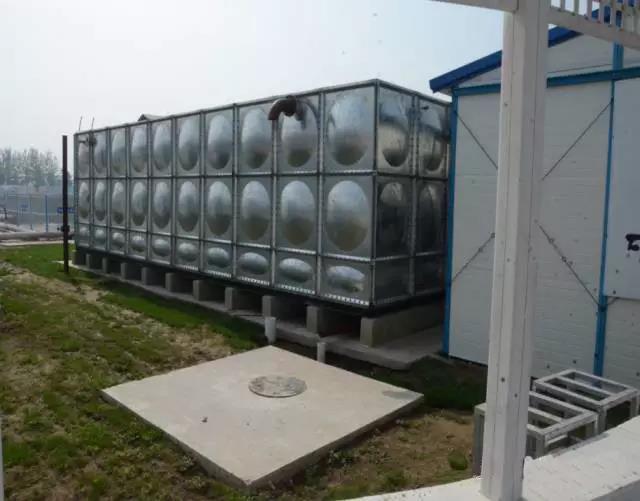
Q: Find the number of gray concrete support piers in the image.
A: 11